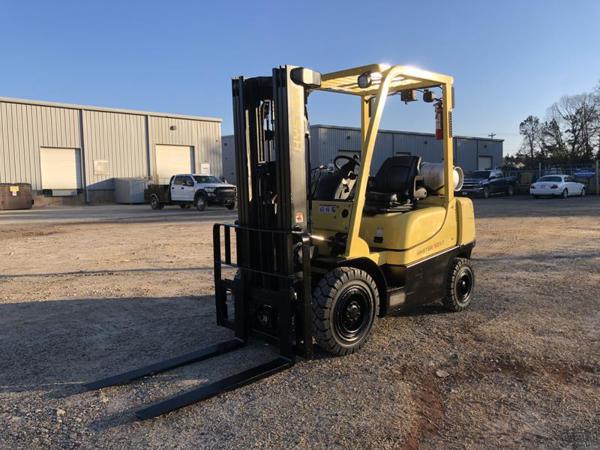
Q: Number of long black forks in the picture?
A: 2